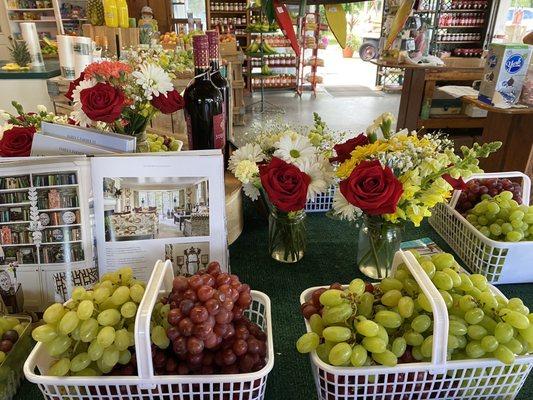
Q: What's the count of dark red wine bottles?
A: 2